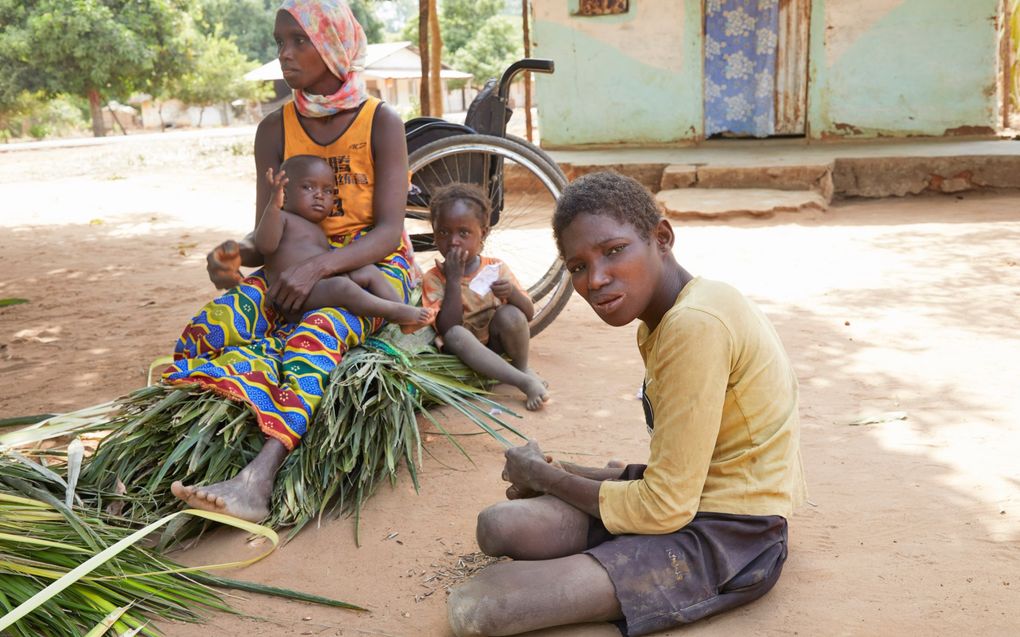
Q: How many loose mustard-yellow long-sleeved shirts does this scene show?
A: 1